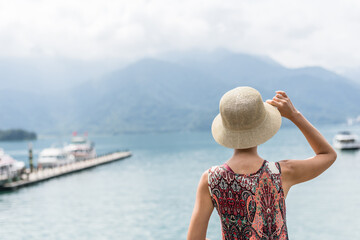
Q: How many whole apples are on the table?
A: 0